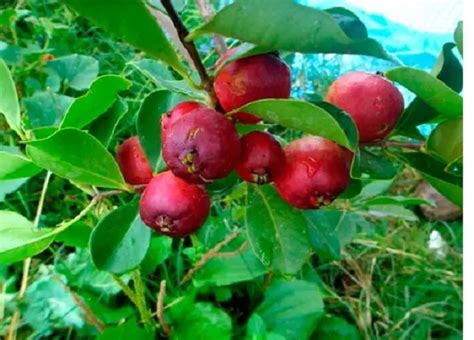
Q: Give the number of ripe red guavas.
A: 8